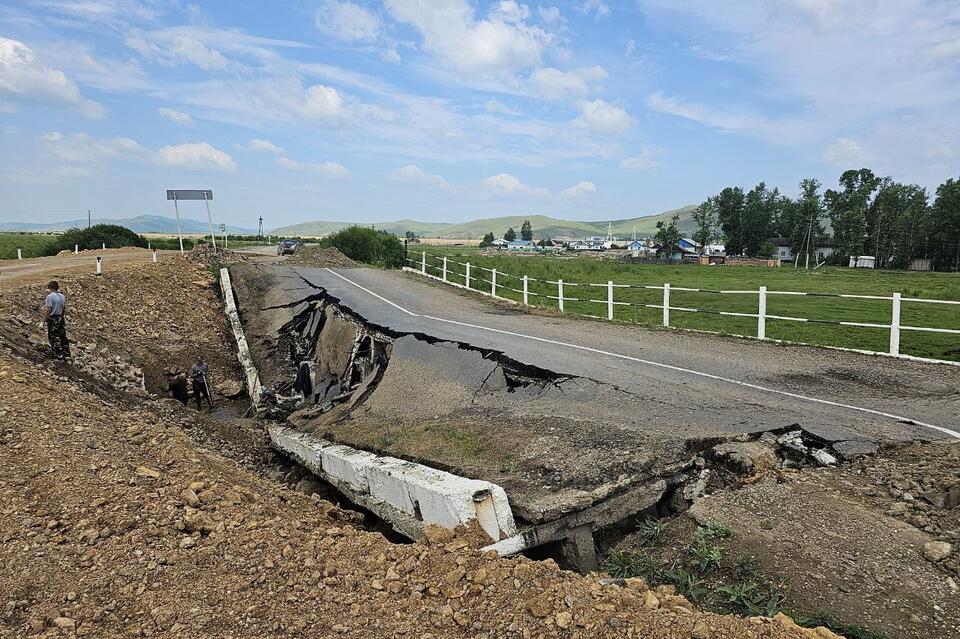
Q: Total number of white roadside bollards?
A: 6